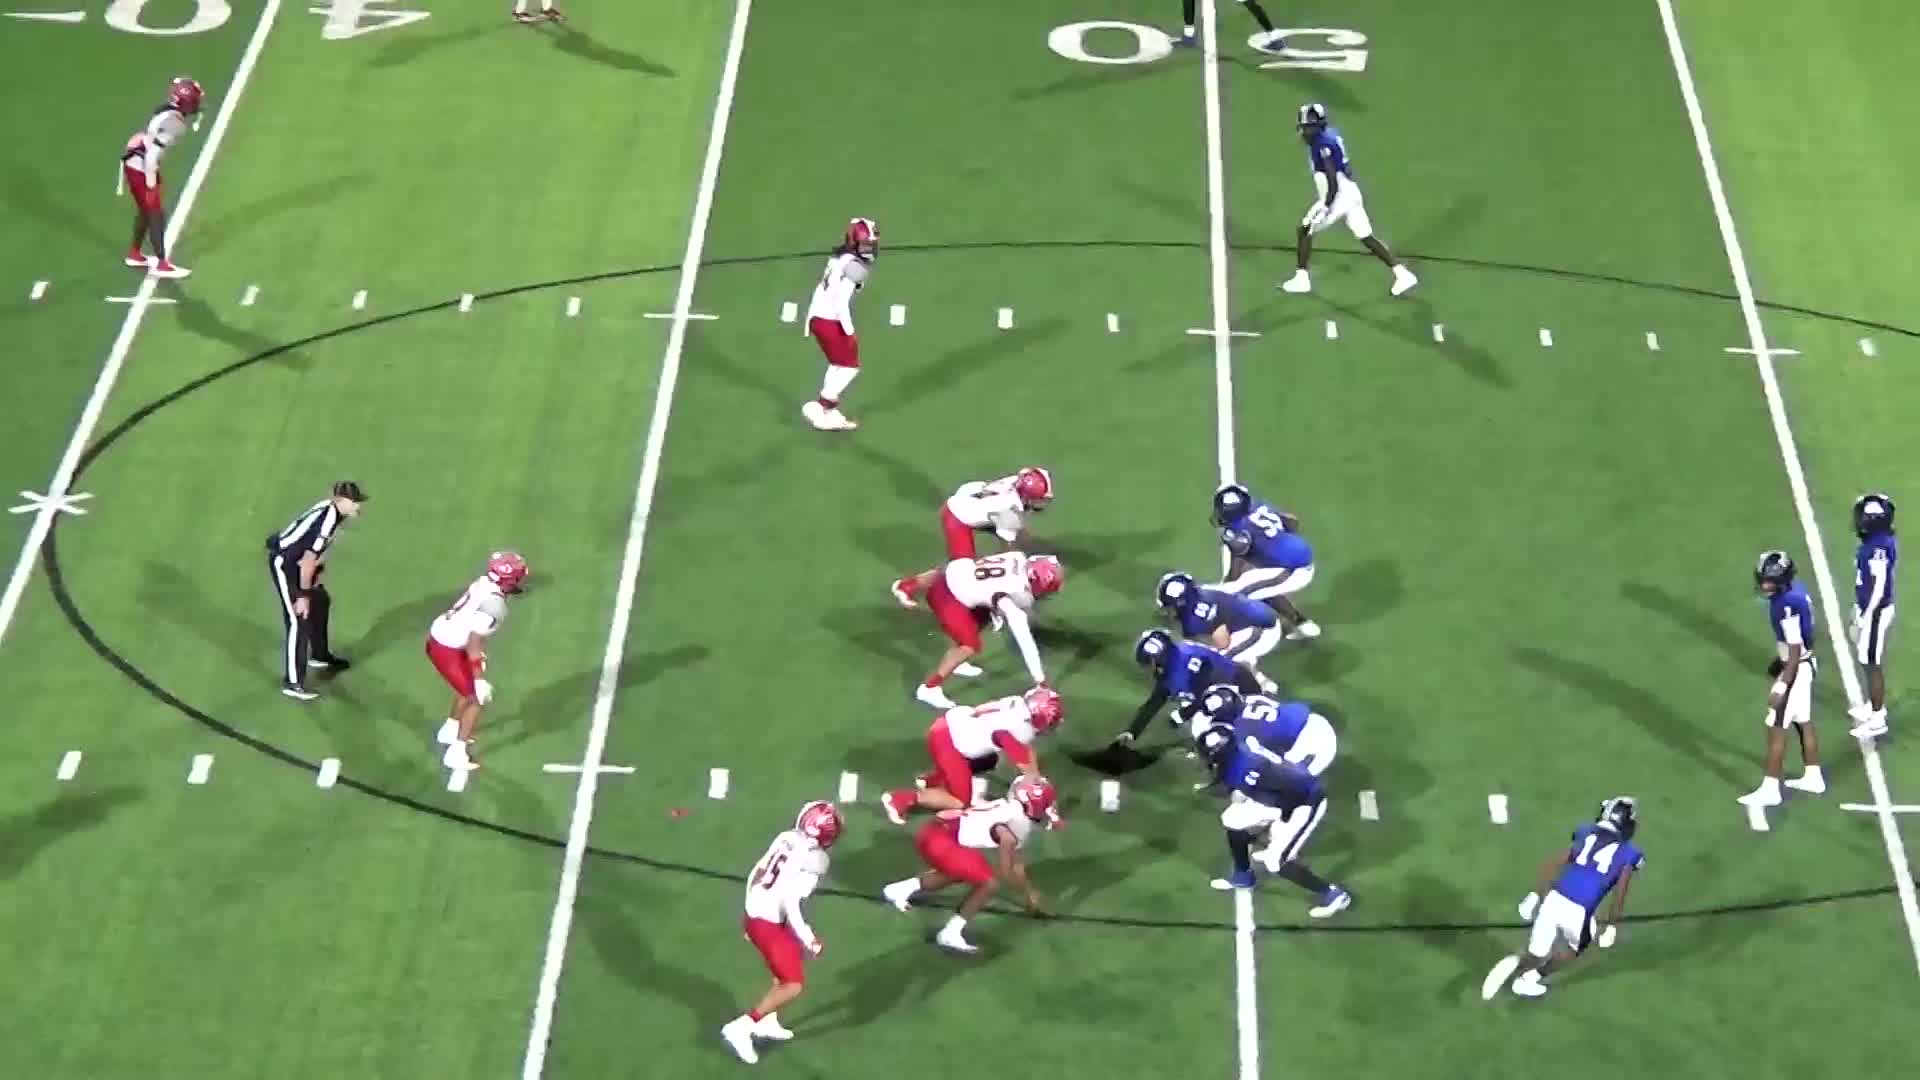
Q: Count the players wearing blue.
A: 9